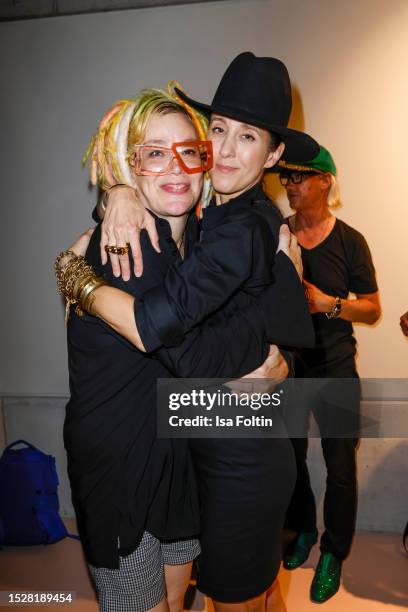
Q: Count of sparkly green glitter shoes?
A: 2